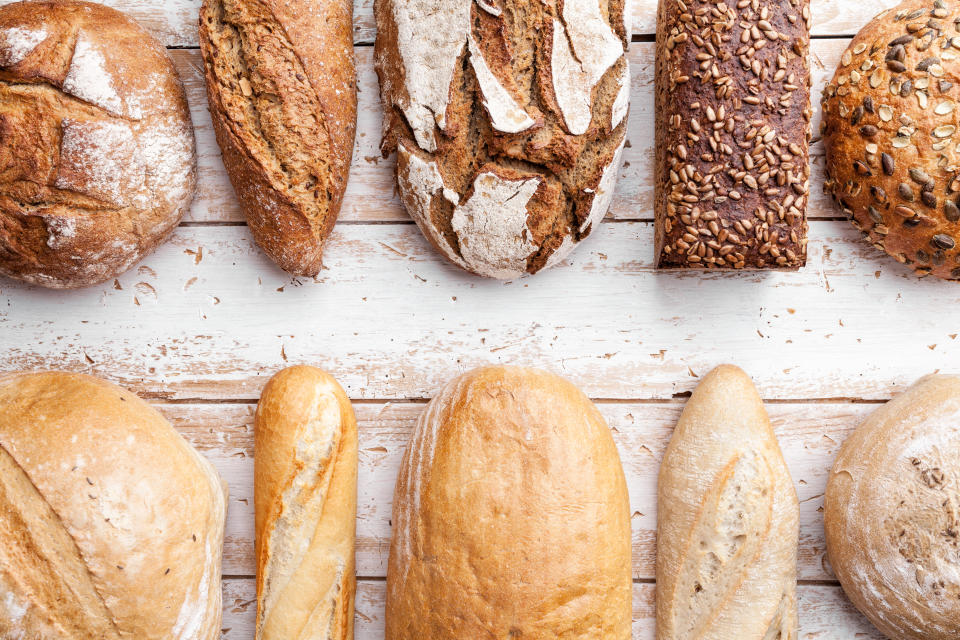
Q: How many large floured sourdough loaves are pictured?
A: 2